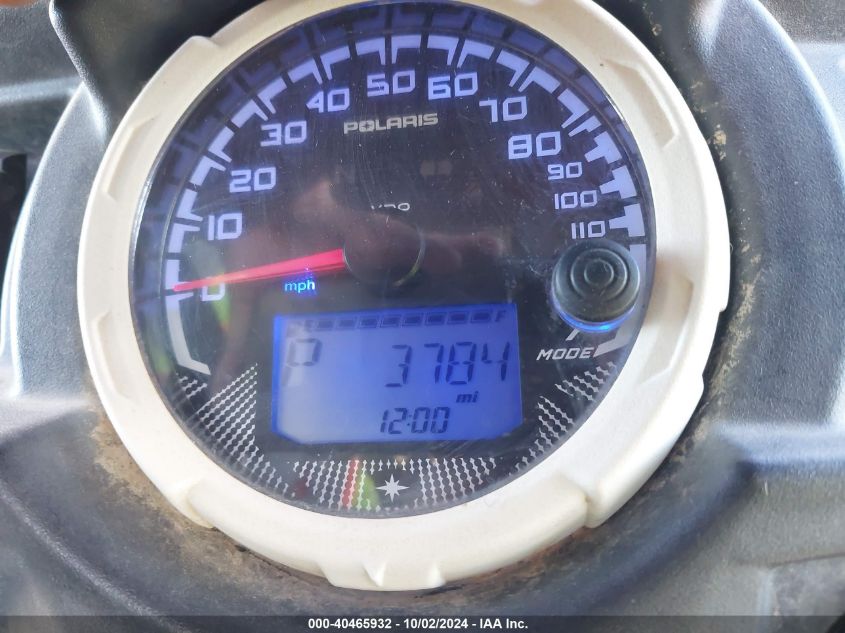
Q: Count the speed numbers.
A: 12